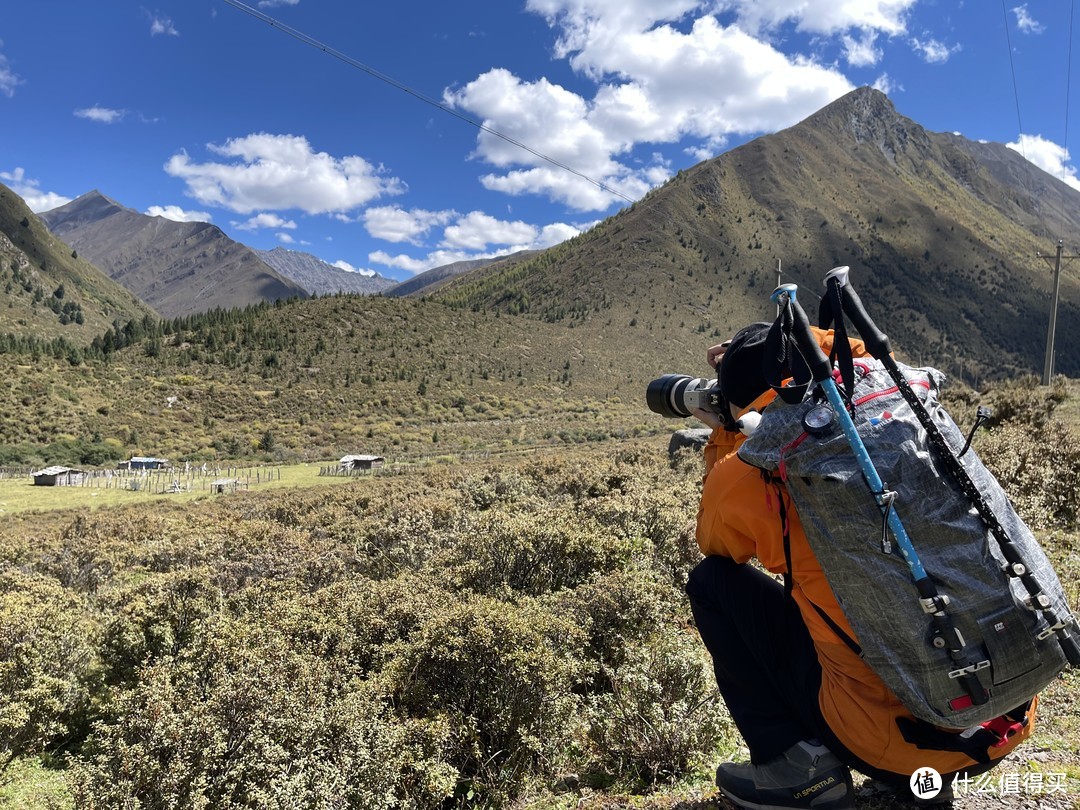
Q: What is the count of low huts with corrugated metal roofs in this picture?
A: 3